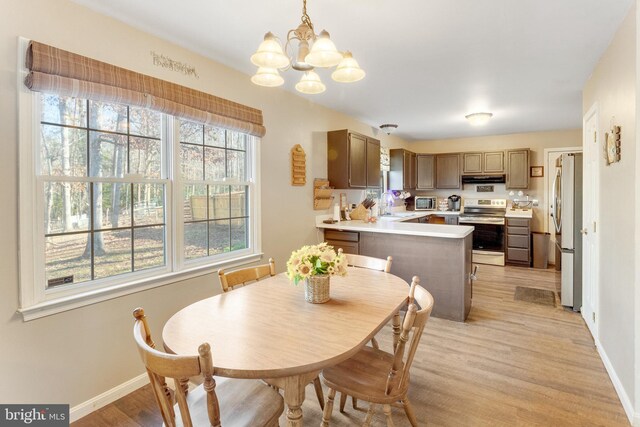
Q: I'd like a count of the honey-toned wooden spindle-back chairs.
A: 4